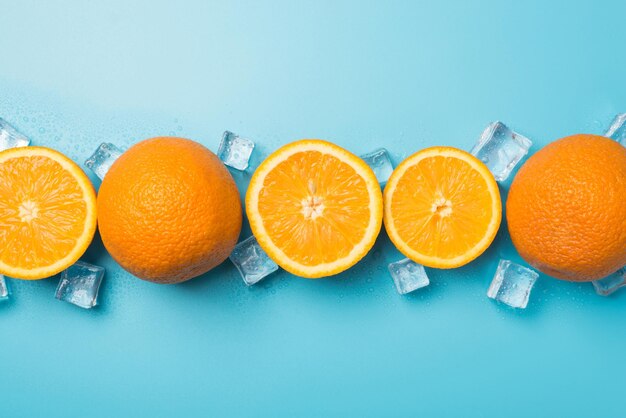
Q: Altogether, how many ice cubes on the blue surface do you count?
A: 12